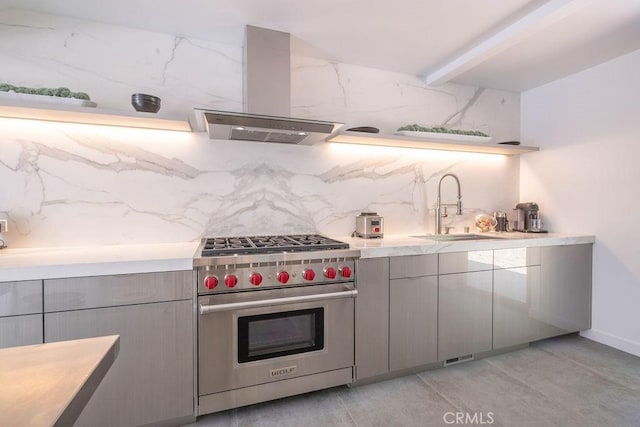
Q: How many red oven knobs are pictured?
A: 7